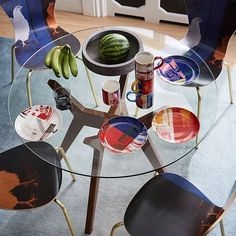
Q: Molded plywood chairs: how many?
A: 4